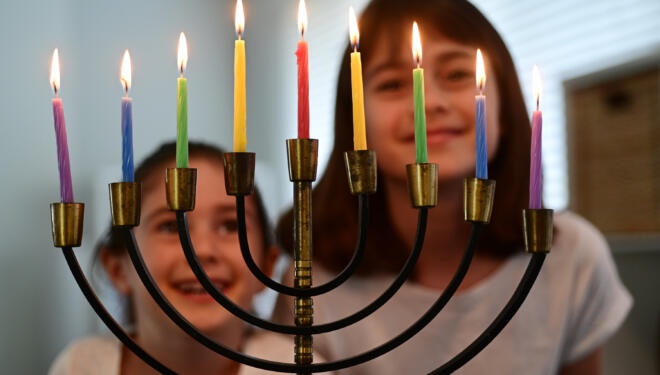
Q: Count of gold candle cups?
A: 9